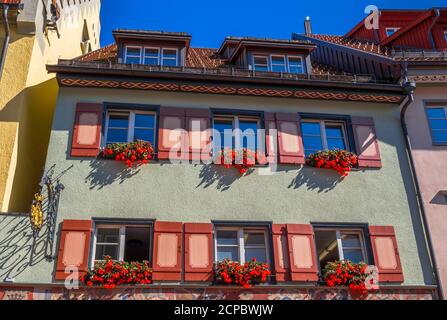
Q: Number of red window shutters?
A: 12